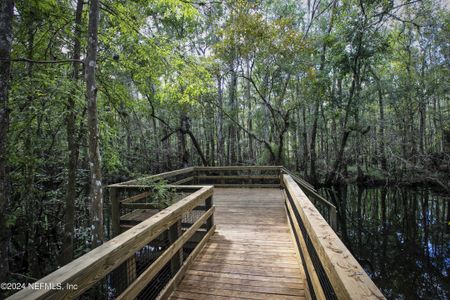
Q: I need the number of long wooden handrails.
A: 2